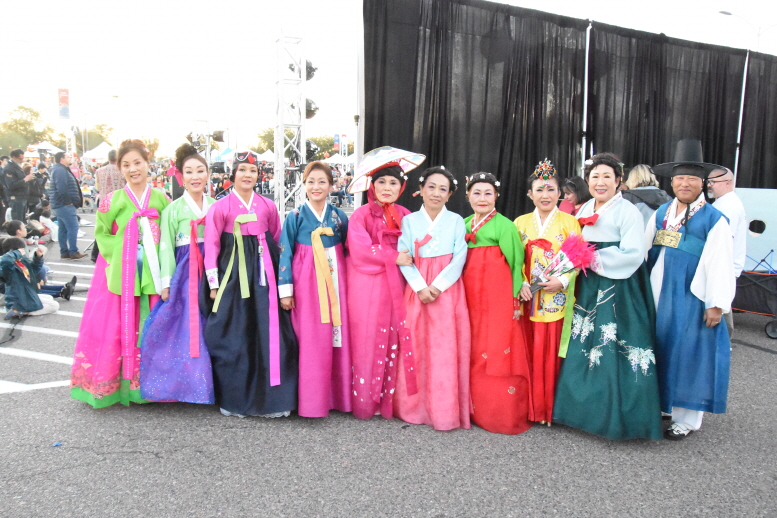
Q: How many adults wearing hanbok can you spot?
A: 10